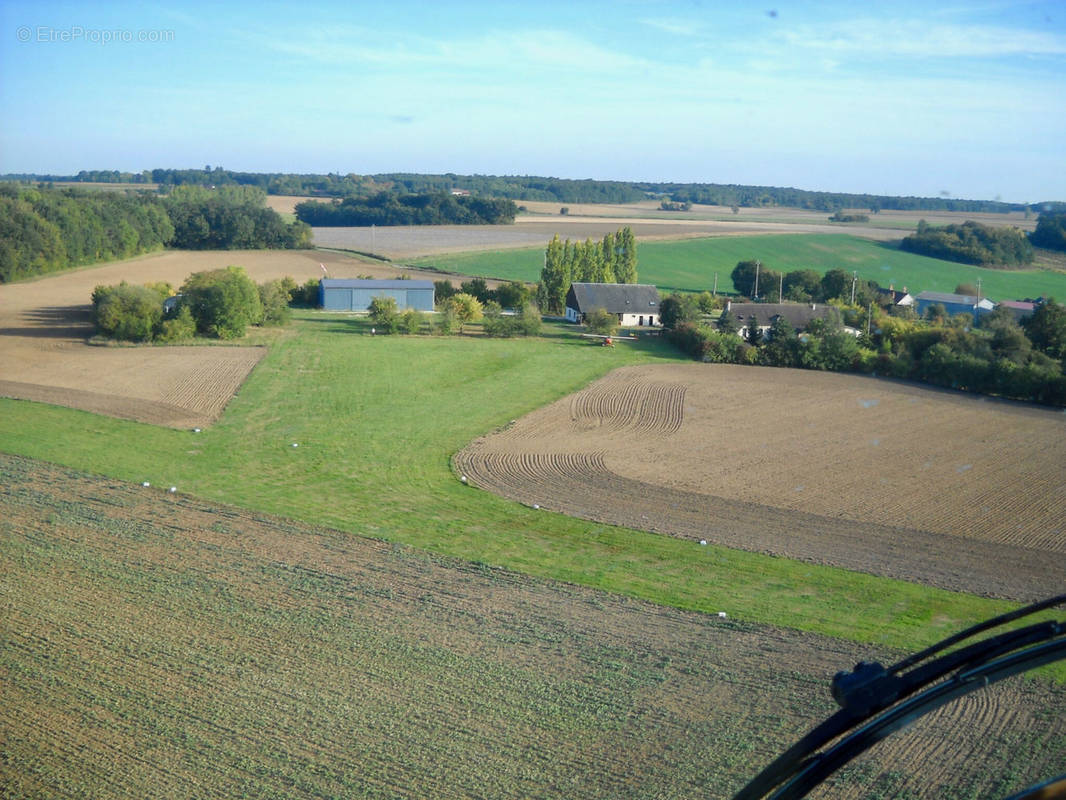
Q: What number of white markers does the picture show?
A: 8